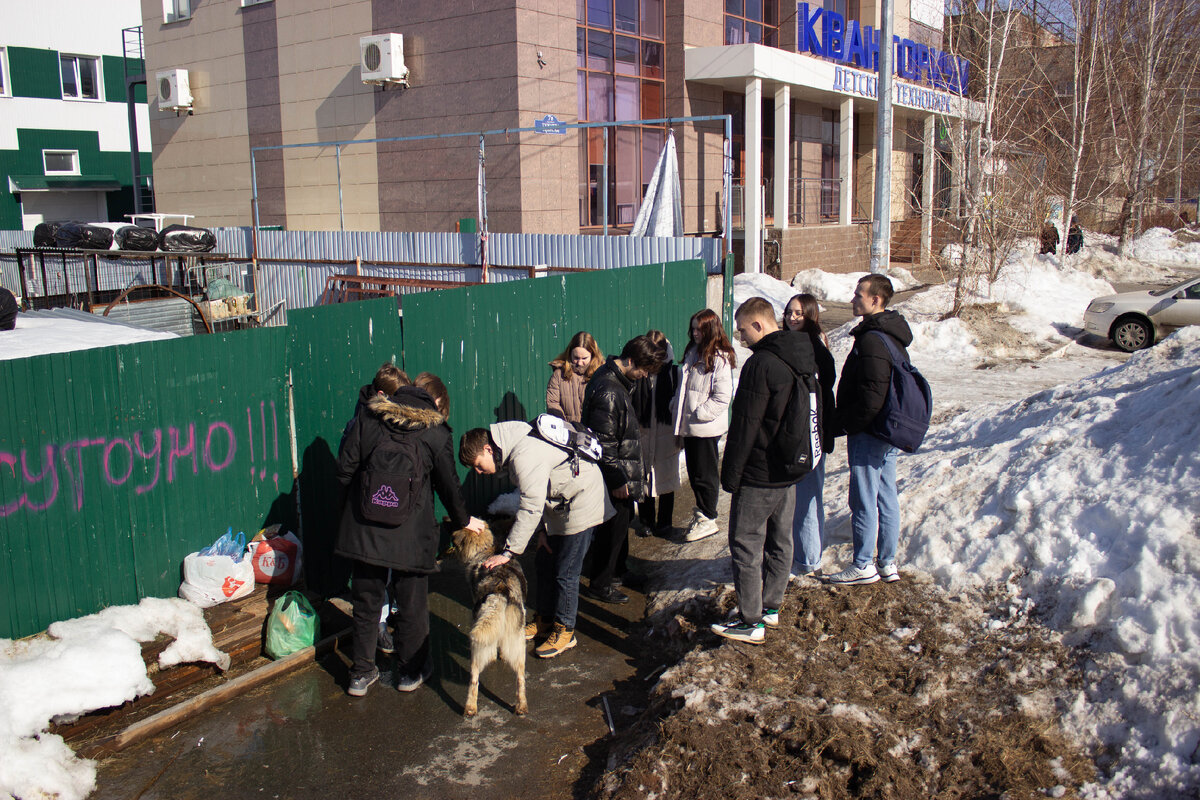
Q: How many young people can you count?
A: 10